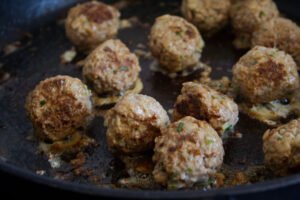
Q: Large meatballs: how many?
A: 12